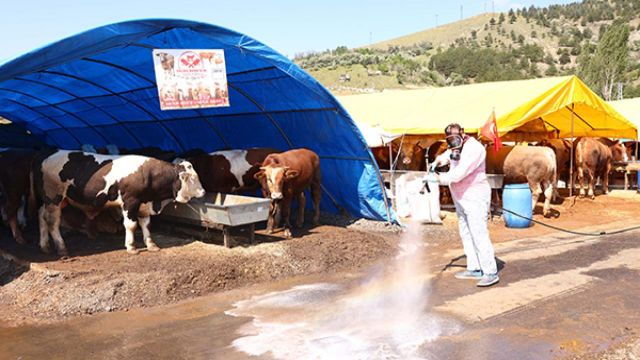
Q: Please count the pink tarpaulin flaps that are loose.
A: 0